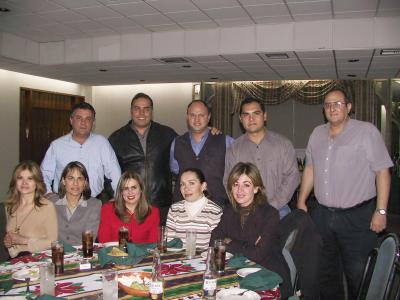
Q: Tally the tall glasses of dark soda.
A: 4